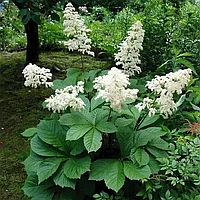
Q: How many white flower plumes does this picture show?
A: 6